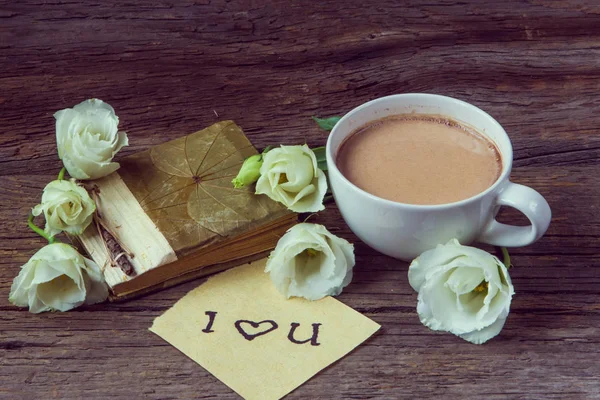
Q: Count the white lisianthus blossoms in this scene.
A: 6